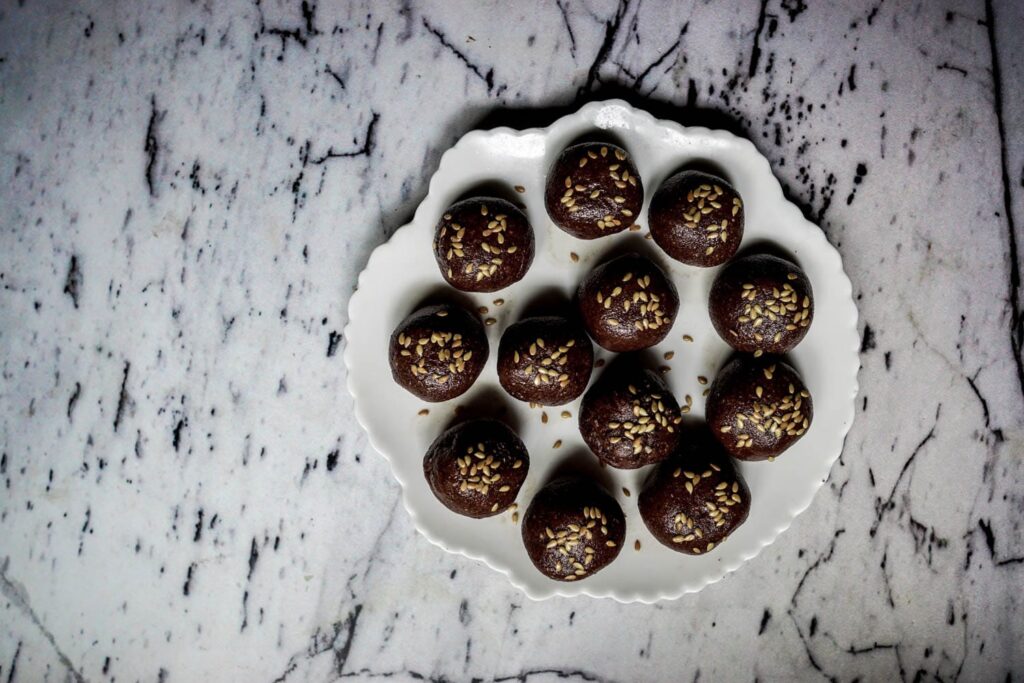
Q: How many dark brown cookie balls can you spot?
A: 12